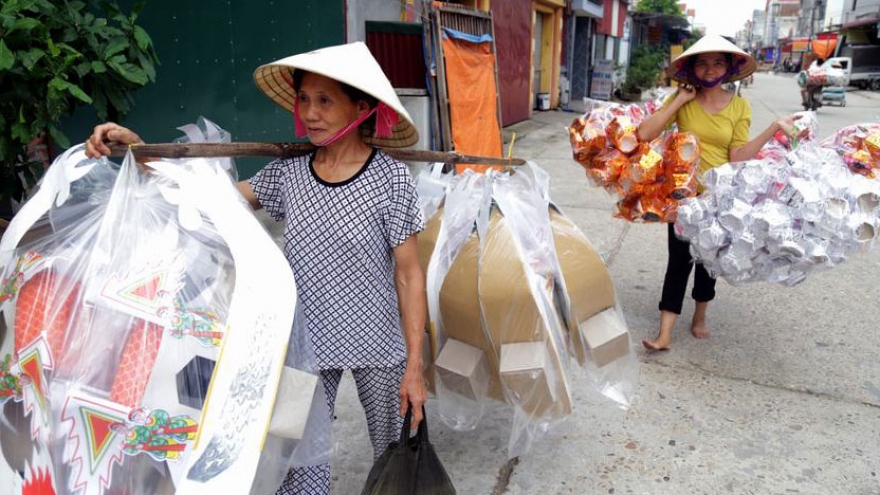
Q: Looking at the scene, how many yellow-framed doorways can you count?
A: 1